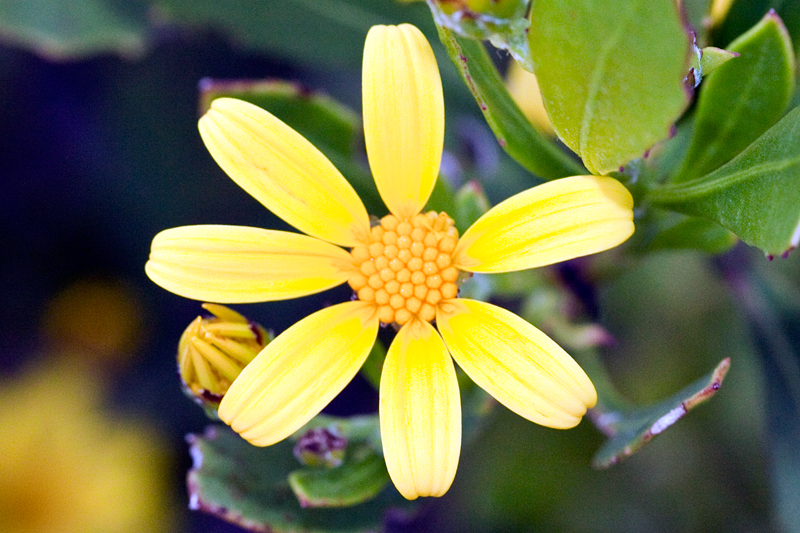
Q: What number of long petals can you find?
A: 7